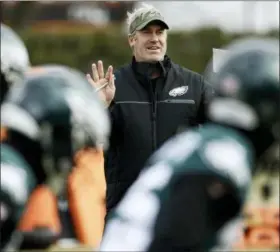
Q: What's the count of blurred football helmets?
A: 3